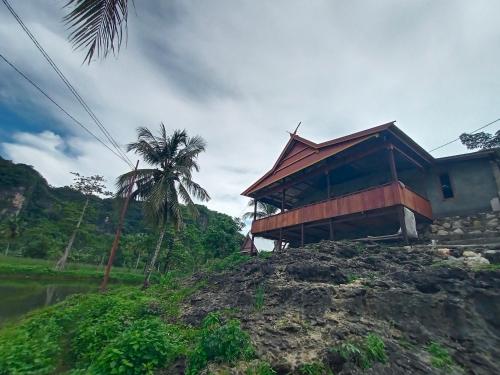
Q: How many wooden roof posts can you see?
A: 4